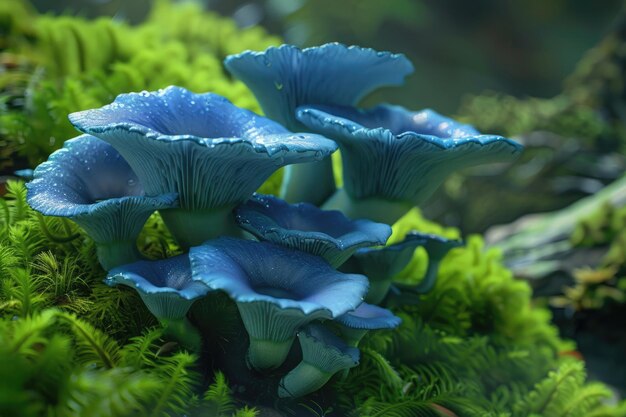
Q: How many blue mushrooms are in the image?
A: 11